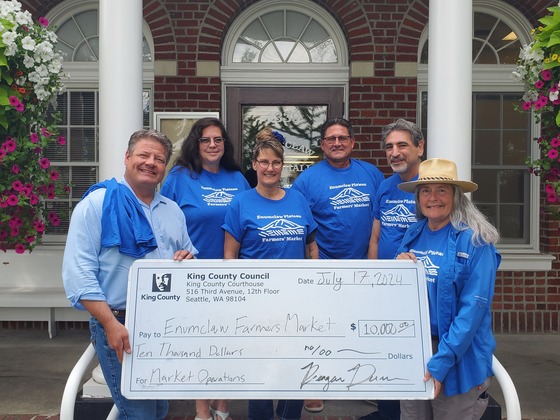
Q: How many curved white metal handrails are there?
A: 2